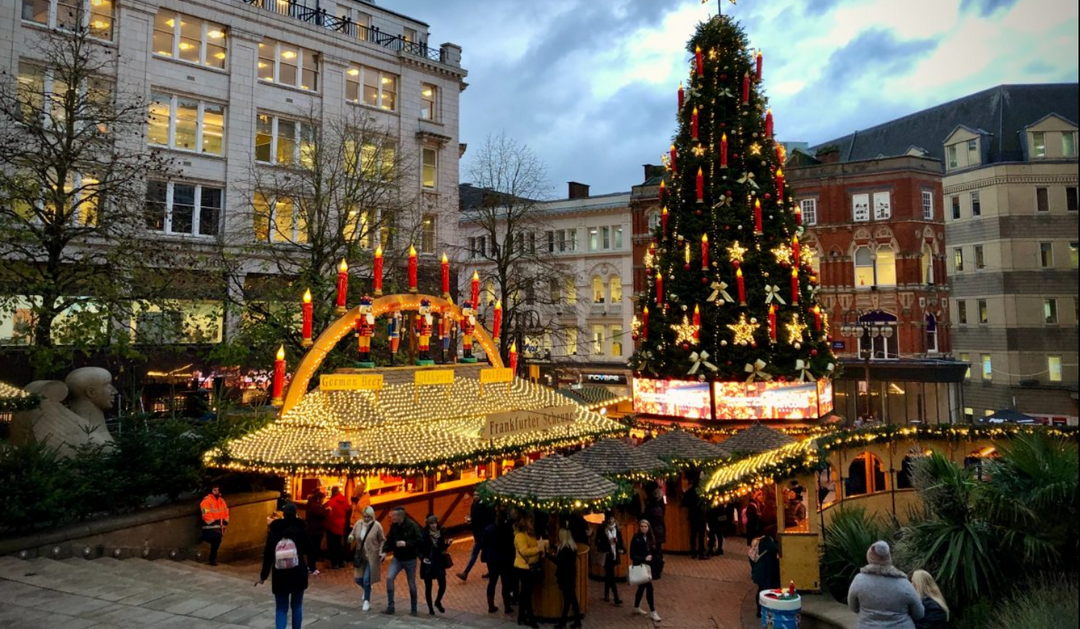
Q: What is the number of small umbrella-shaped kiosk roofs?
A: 4